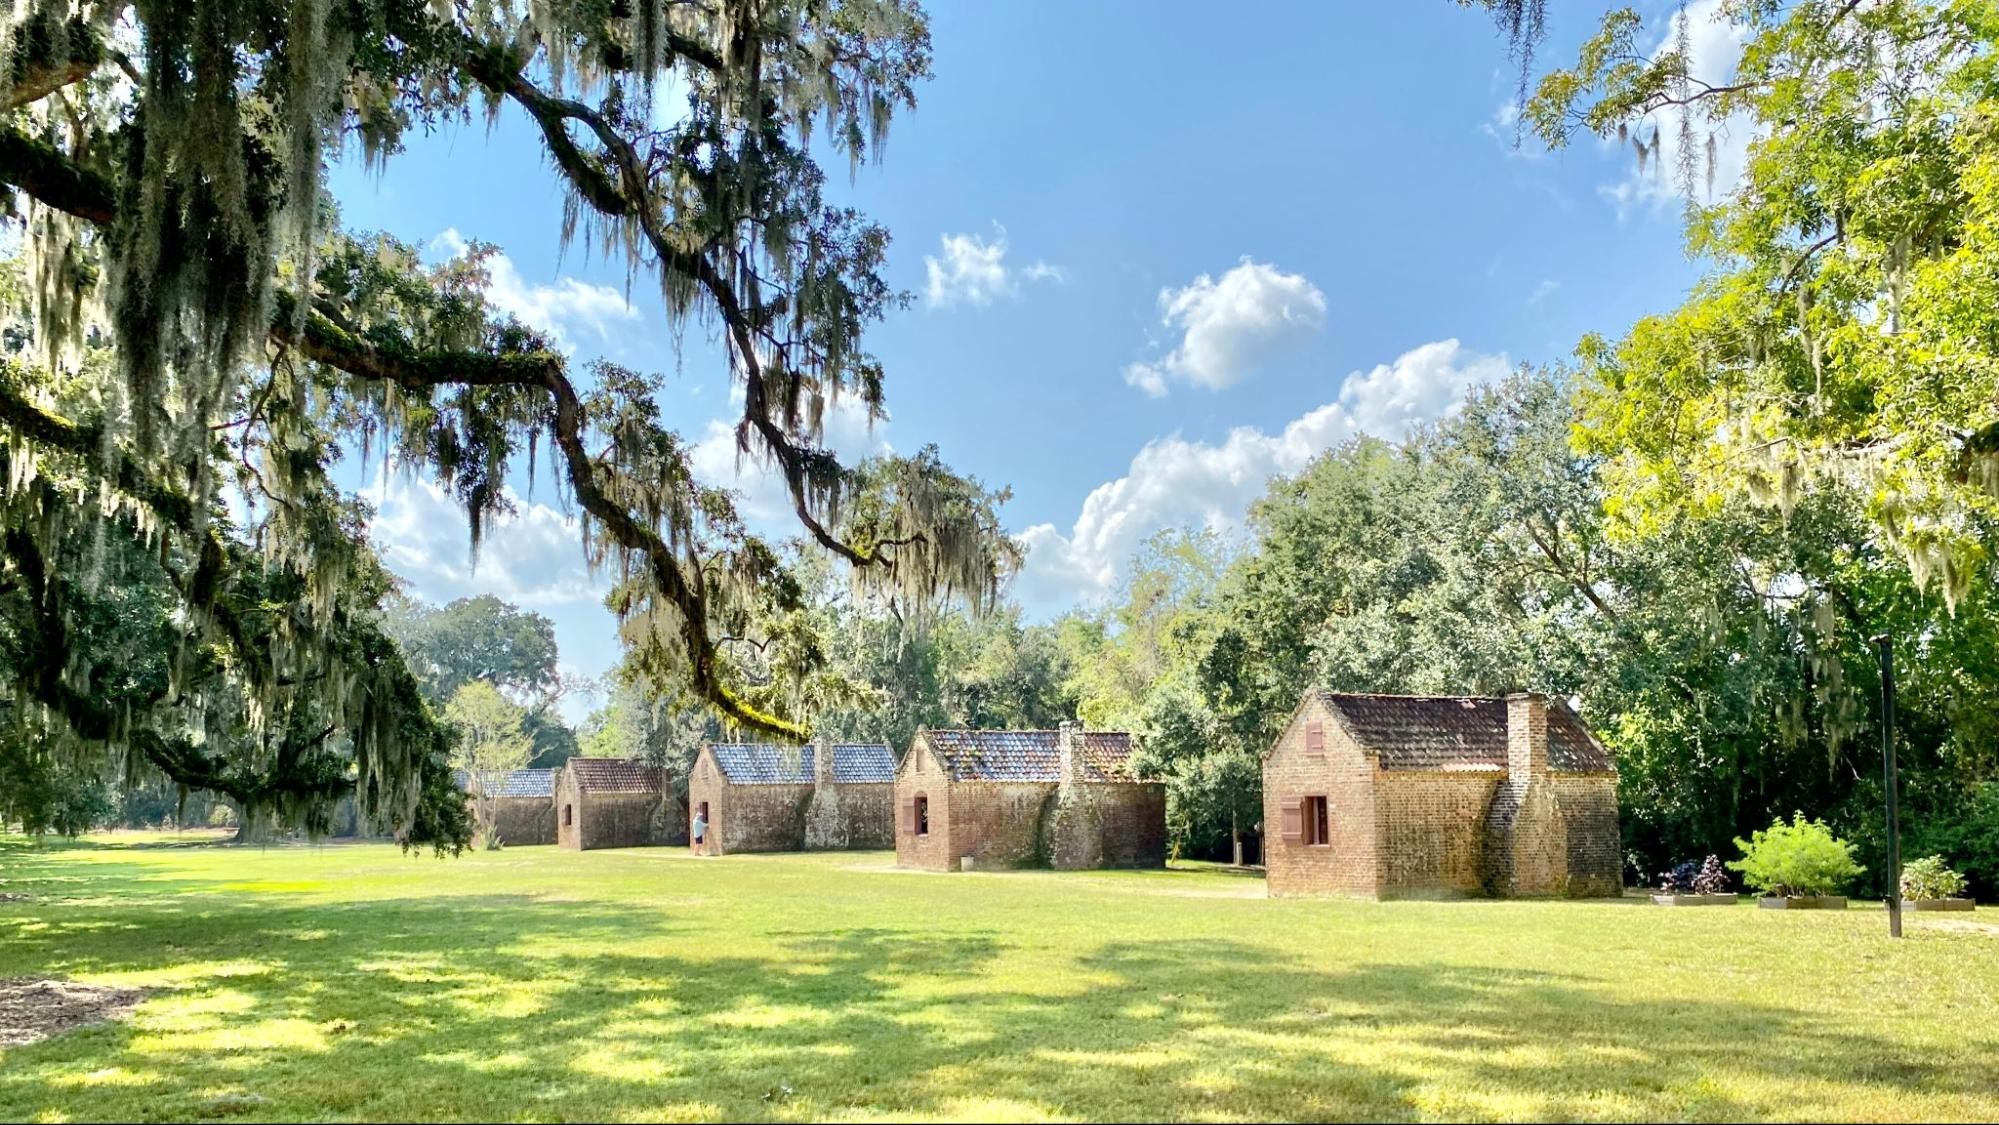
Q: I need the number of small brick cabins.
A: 5